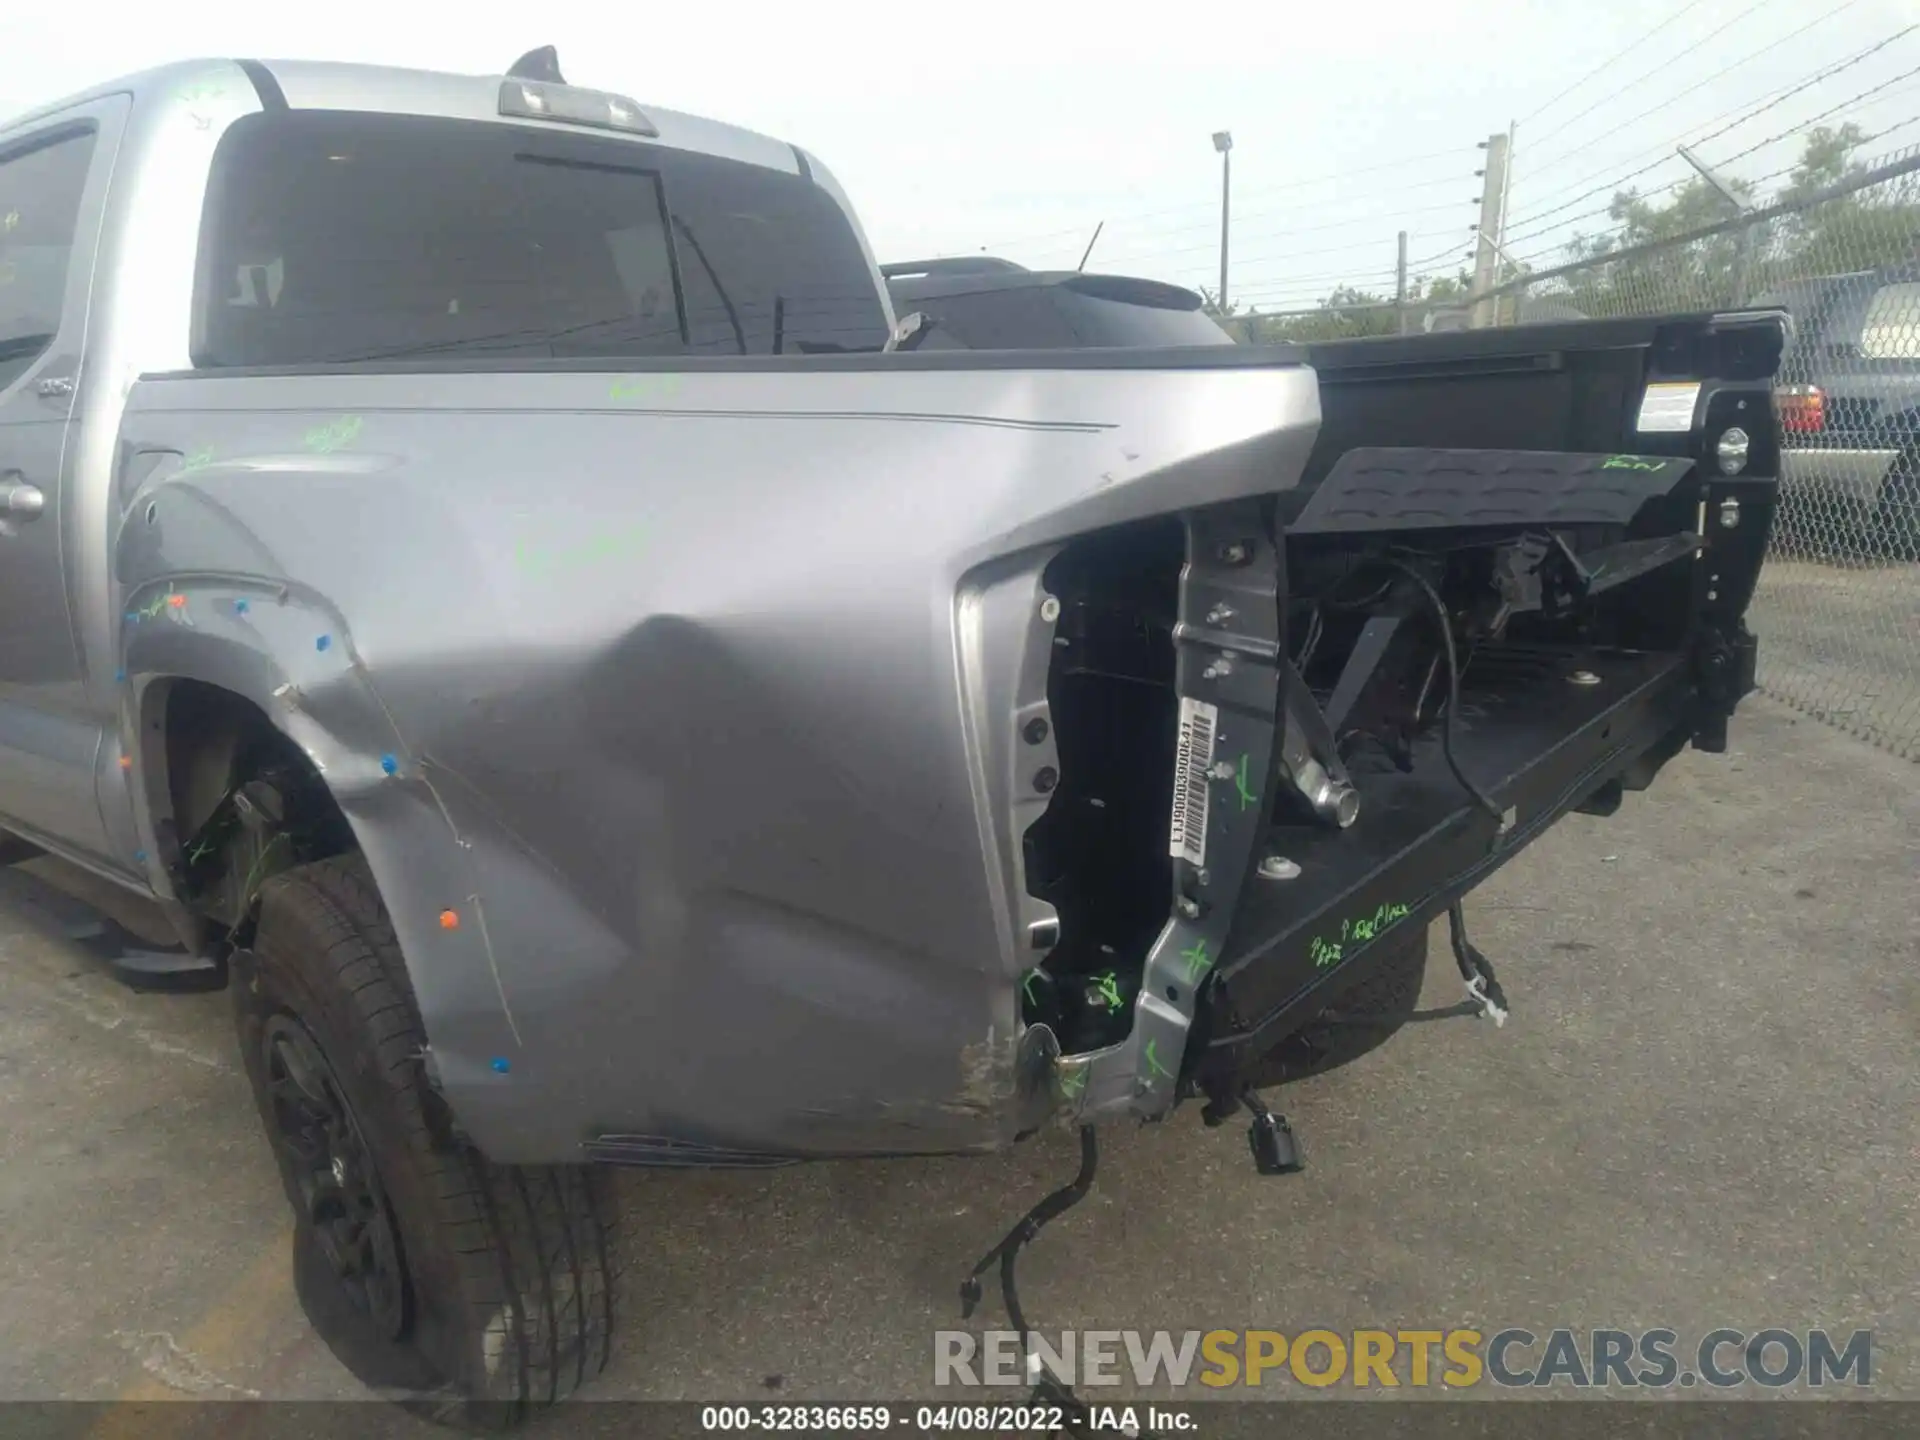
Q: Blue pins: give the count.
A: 7